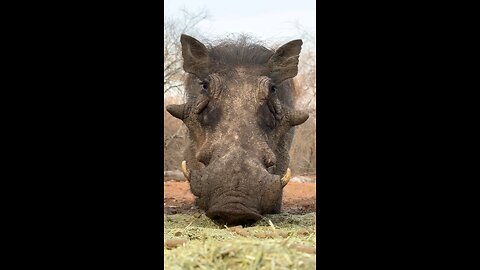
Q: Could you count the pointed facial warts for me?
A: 2